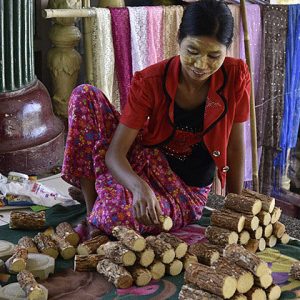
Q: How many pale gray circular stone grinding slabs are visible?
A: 3